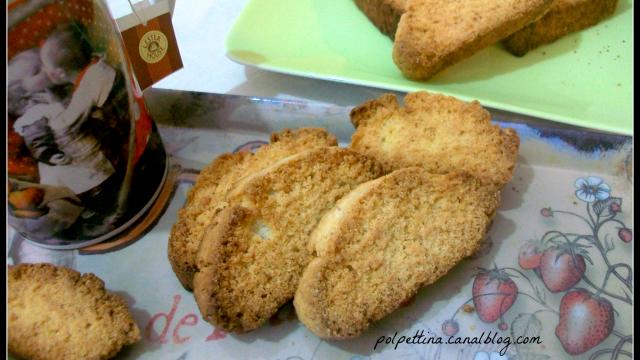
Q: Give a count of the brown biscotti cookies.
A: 8